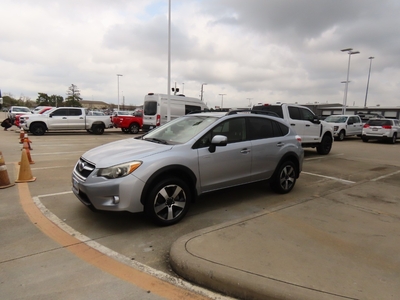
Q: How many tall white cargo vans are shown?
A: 1